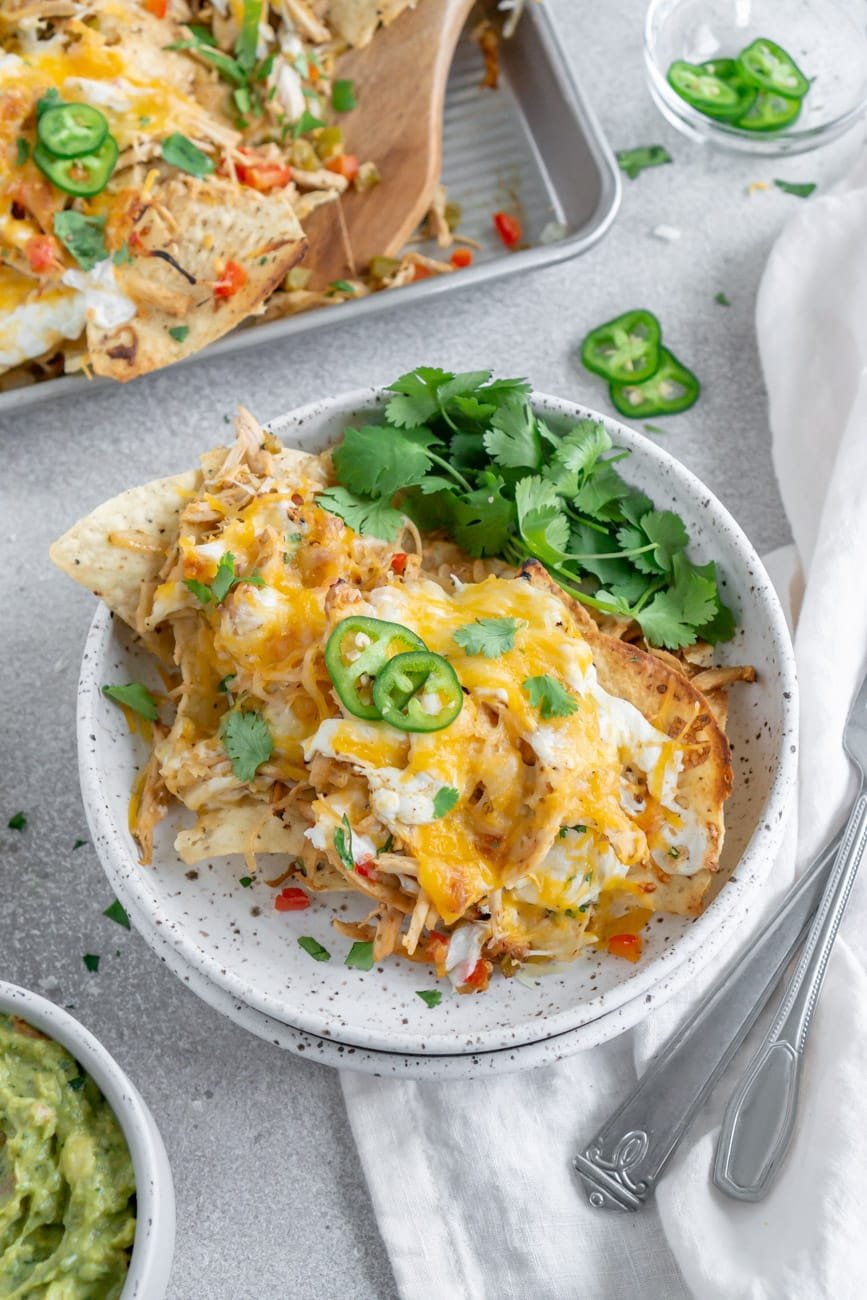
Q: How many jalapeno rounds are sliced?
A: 10